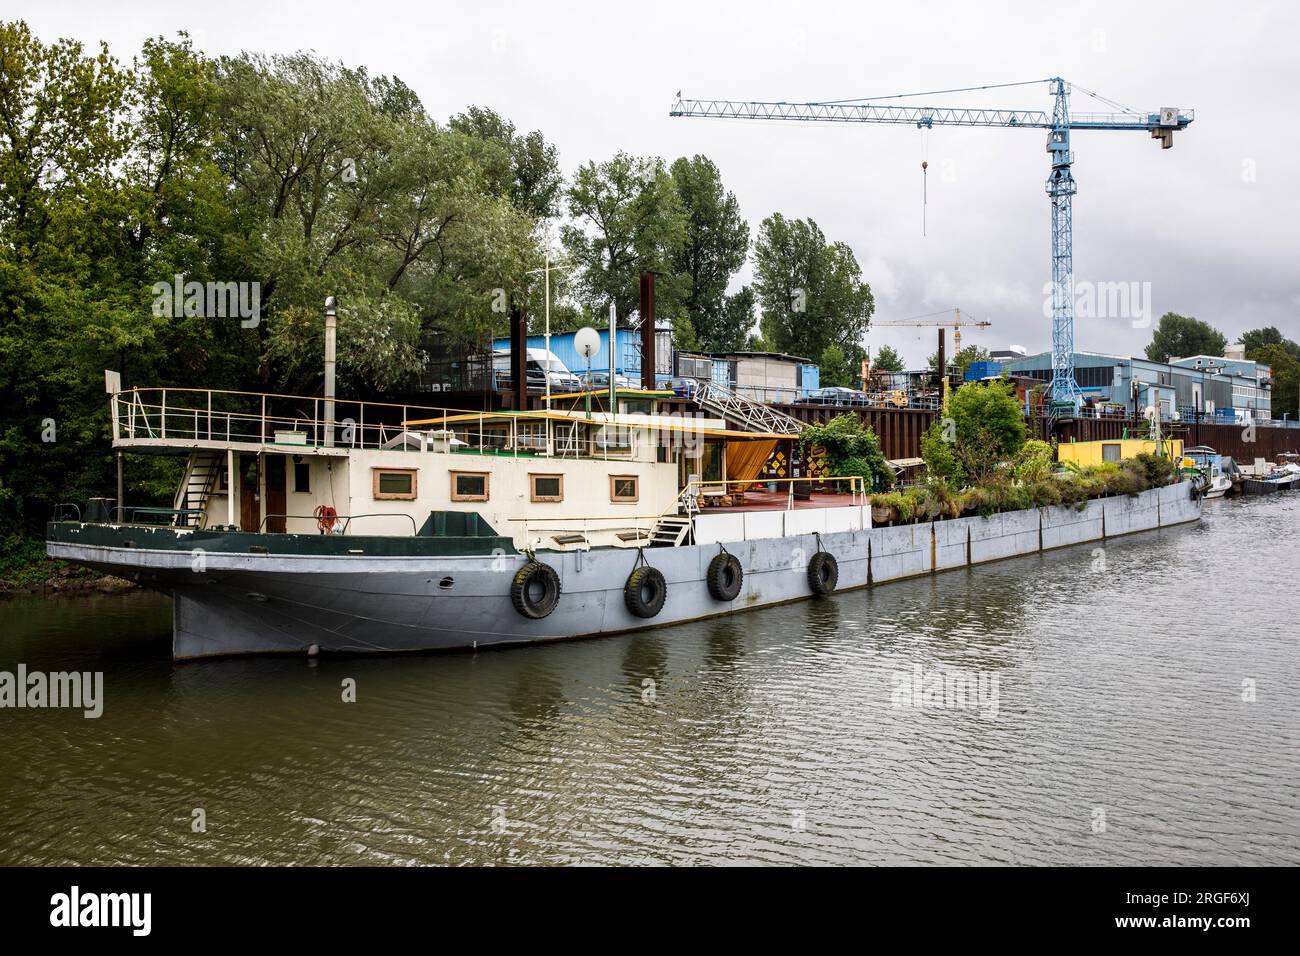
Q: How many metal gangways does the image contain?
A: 1